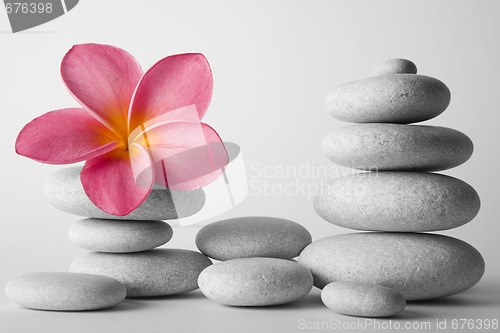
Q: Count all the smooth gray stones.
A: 12